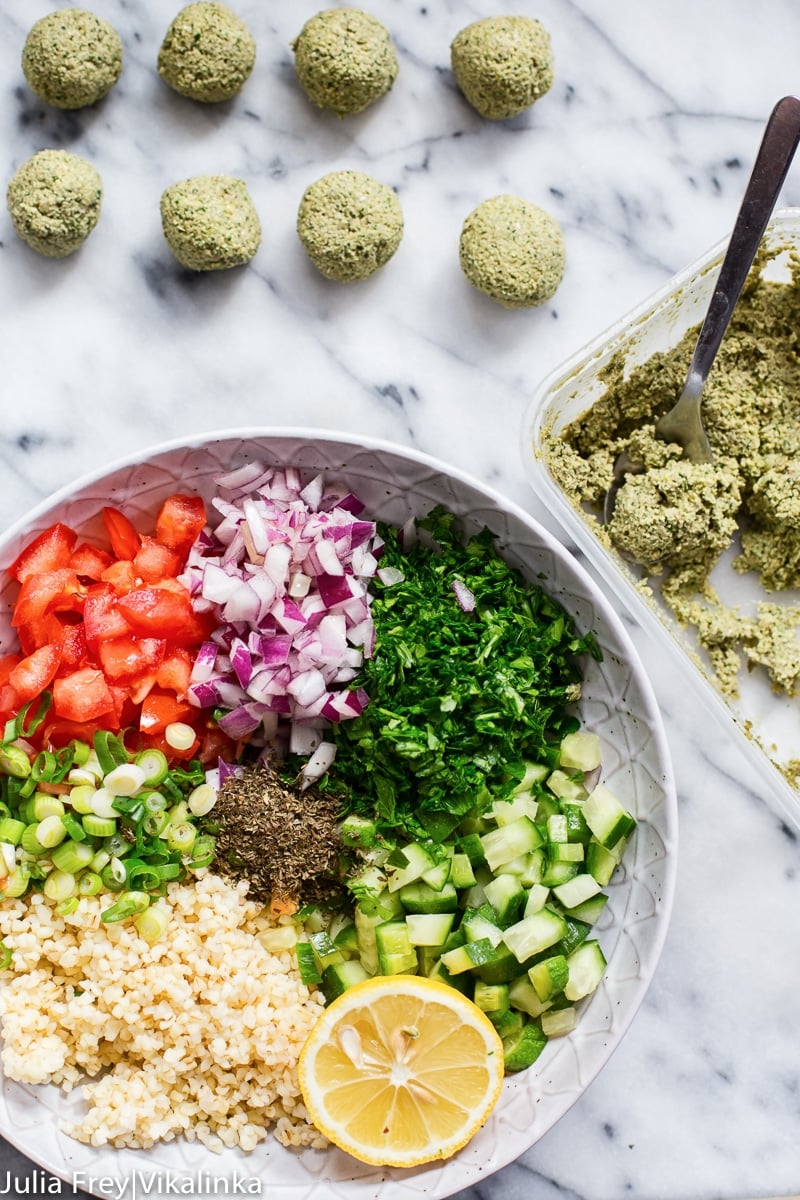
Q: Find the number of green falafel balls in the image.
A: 8